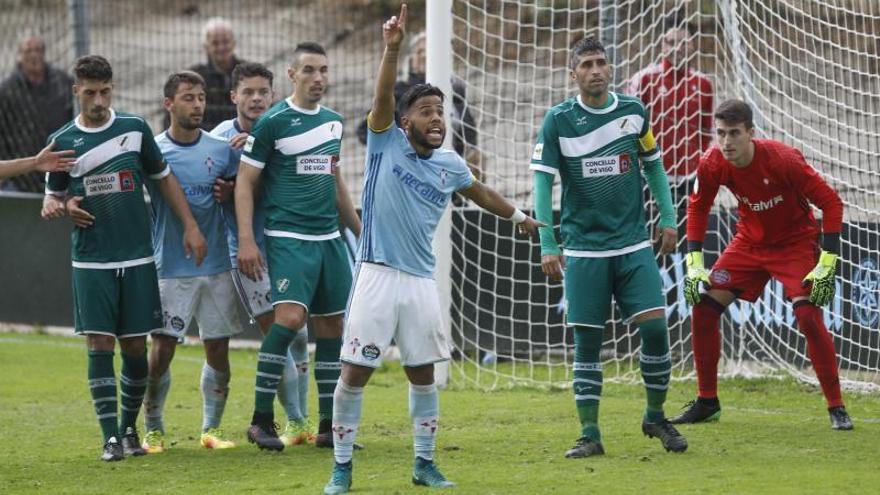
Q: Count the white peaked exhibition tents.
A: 0